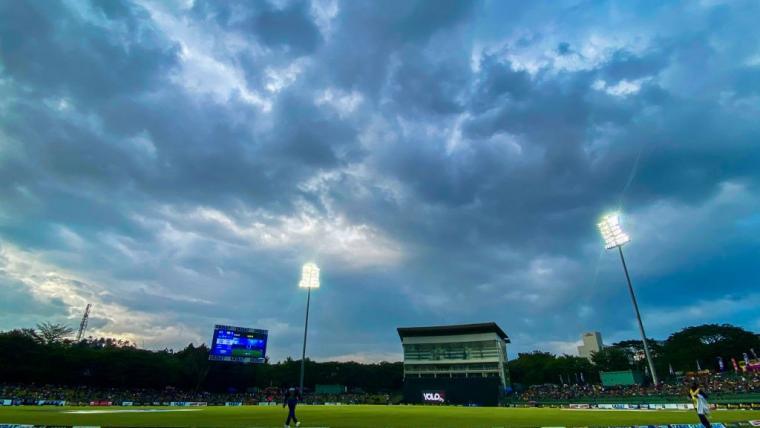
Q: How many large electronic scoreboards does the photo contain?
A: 1